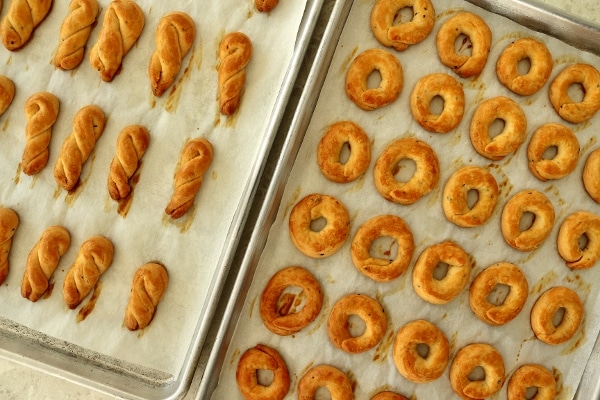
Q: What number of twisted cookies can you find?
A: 15